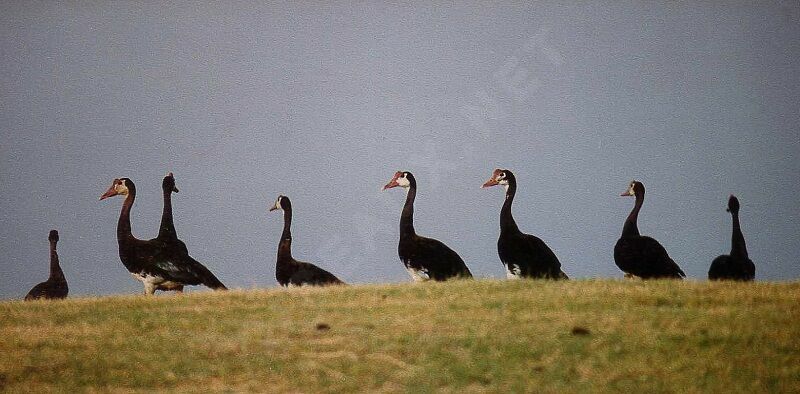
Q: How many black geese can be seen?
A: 8